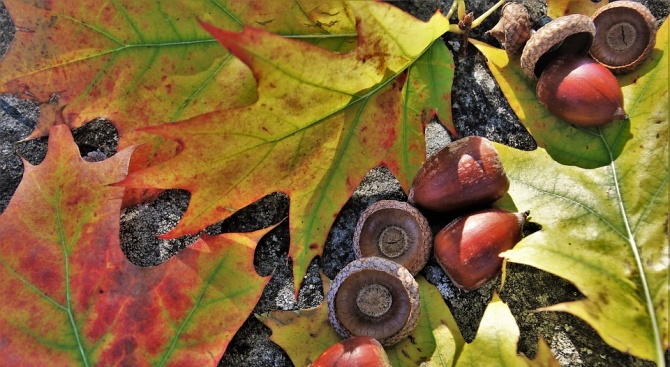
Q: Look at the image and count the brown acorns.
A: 4